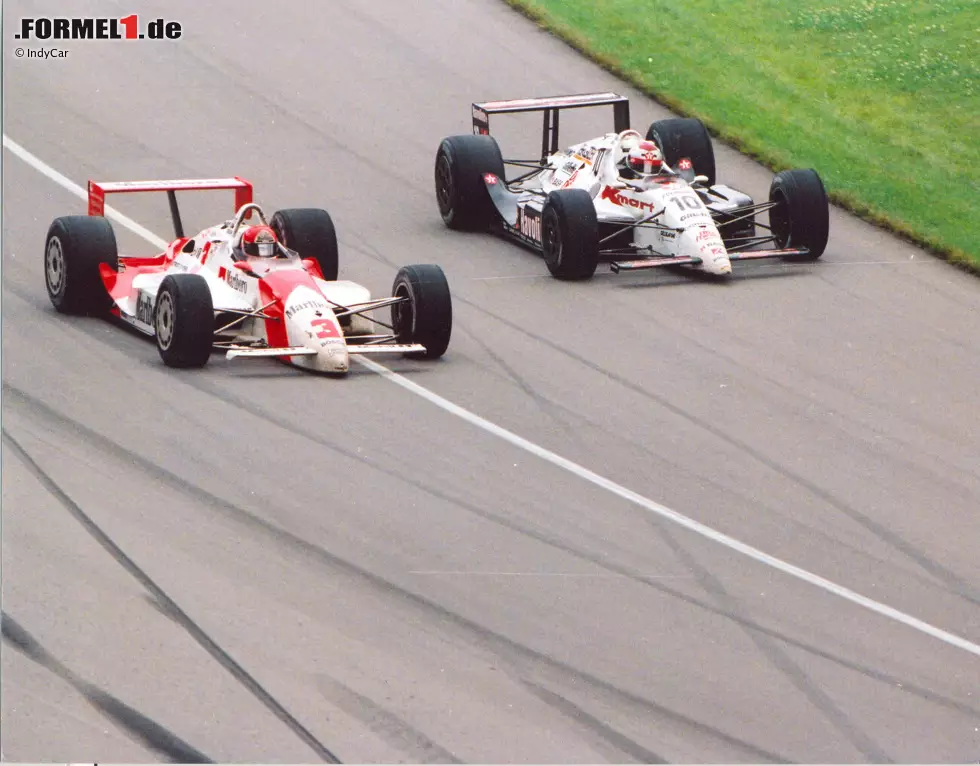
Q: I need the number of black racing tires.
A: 8